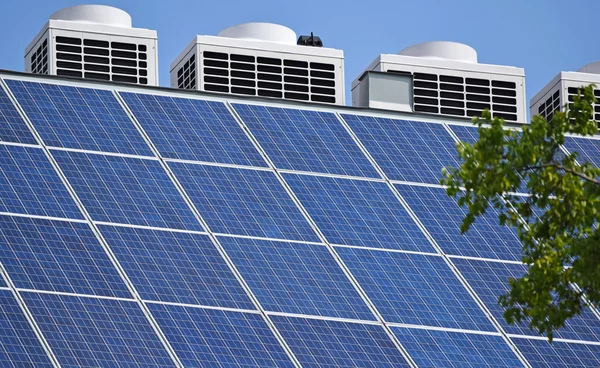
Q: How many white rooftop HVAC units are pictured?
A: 4